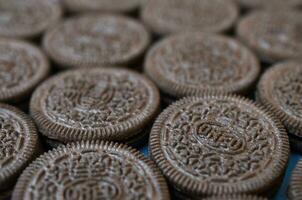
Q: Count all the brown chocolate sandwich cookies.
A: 15